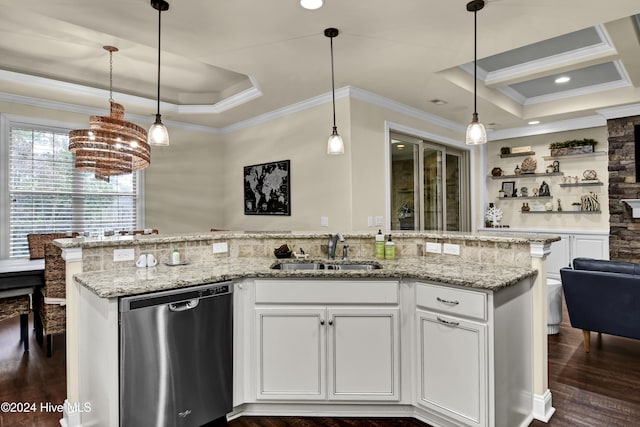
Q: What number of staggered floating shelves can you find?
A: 6